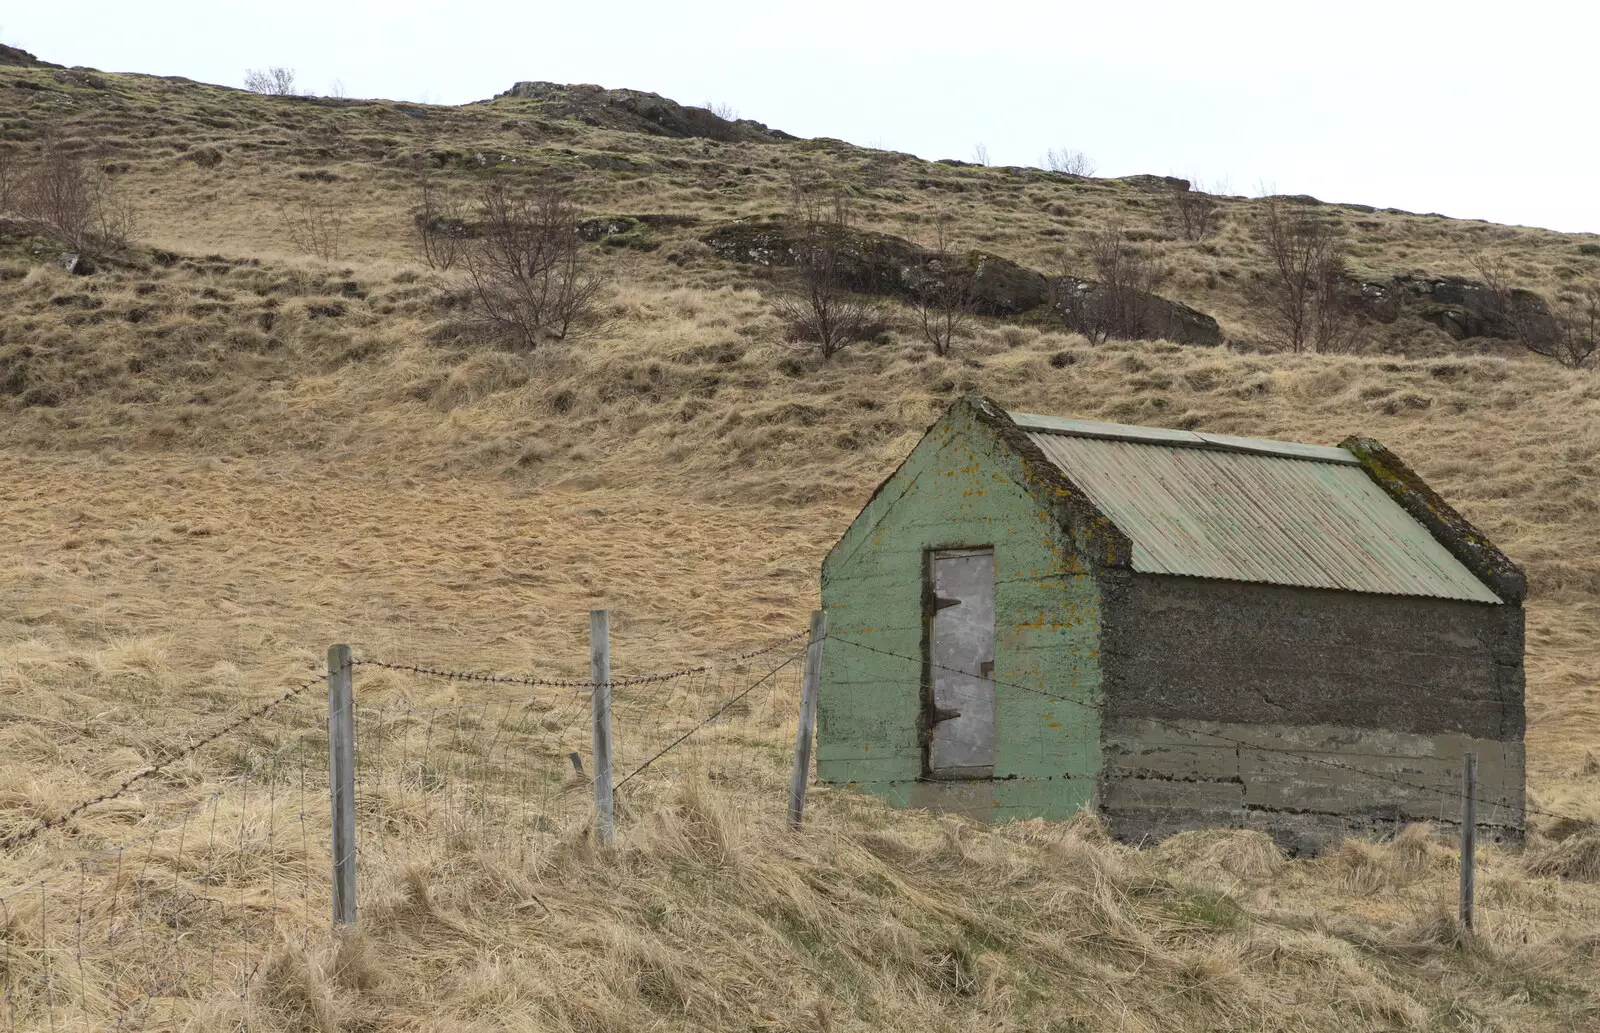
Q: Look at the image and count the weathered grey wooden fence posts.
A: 4